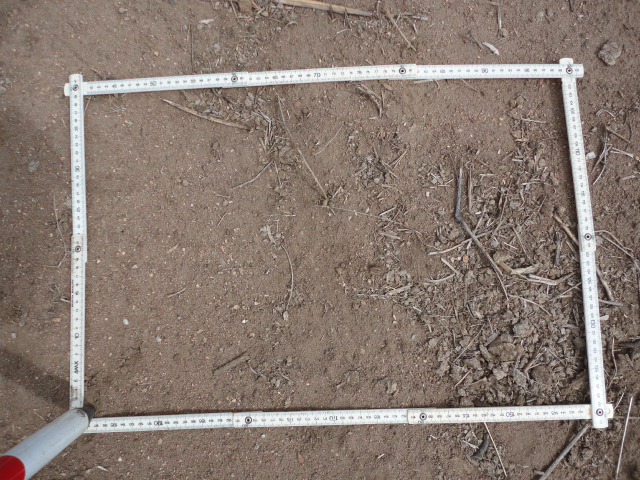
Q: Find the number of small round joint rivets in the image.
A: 9